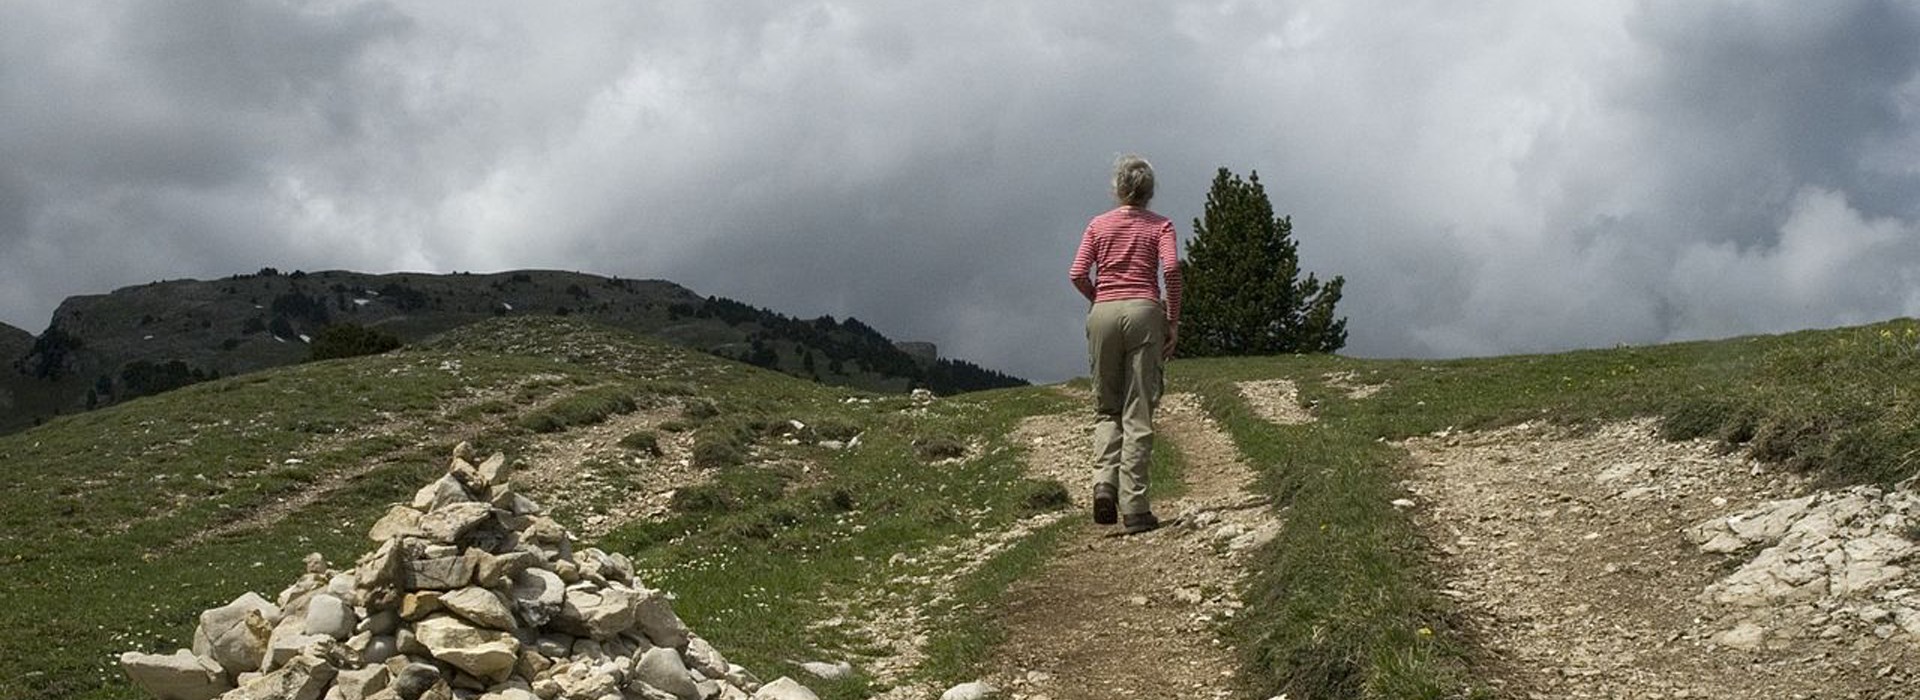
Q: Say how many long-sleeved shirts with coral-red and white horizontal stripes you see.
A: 1